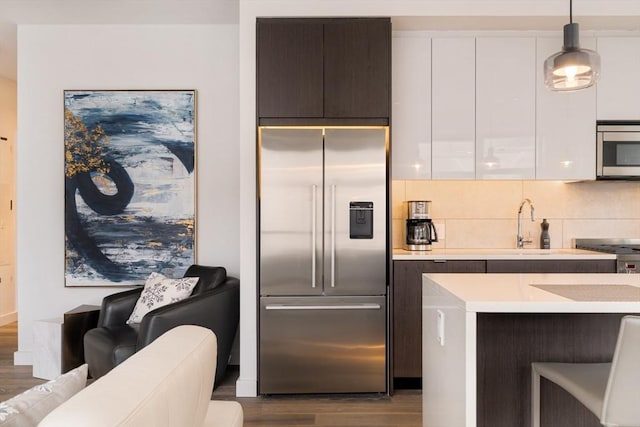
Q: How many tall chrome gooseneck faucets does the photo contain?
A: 1